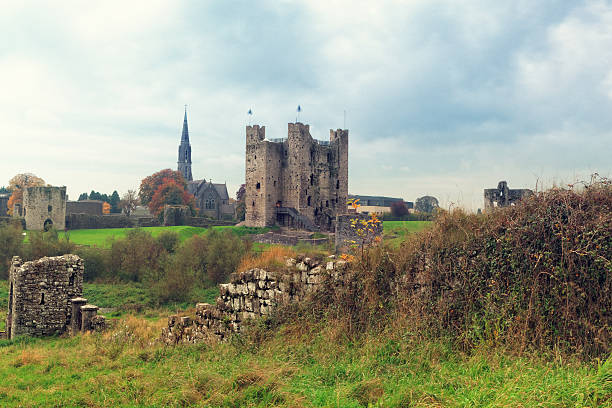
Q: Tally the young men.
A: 0